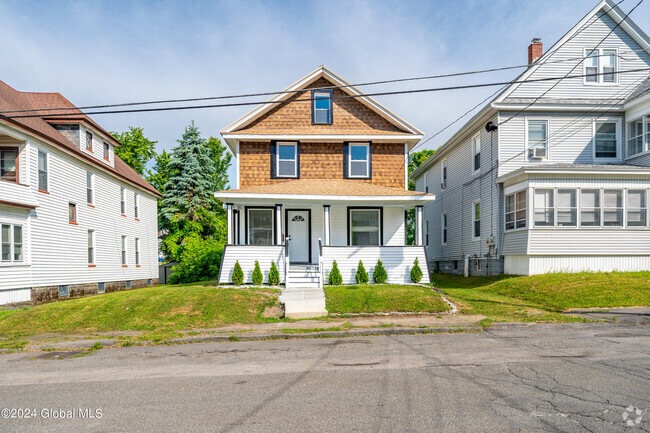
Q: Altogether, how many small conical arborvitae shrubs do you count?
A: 7